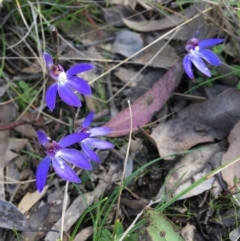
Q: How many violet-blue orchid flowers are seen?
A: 4